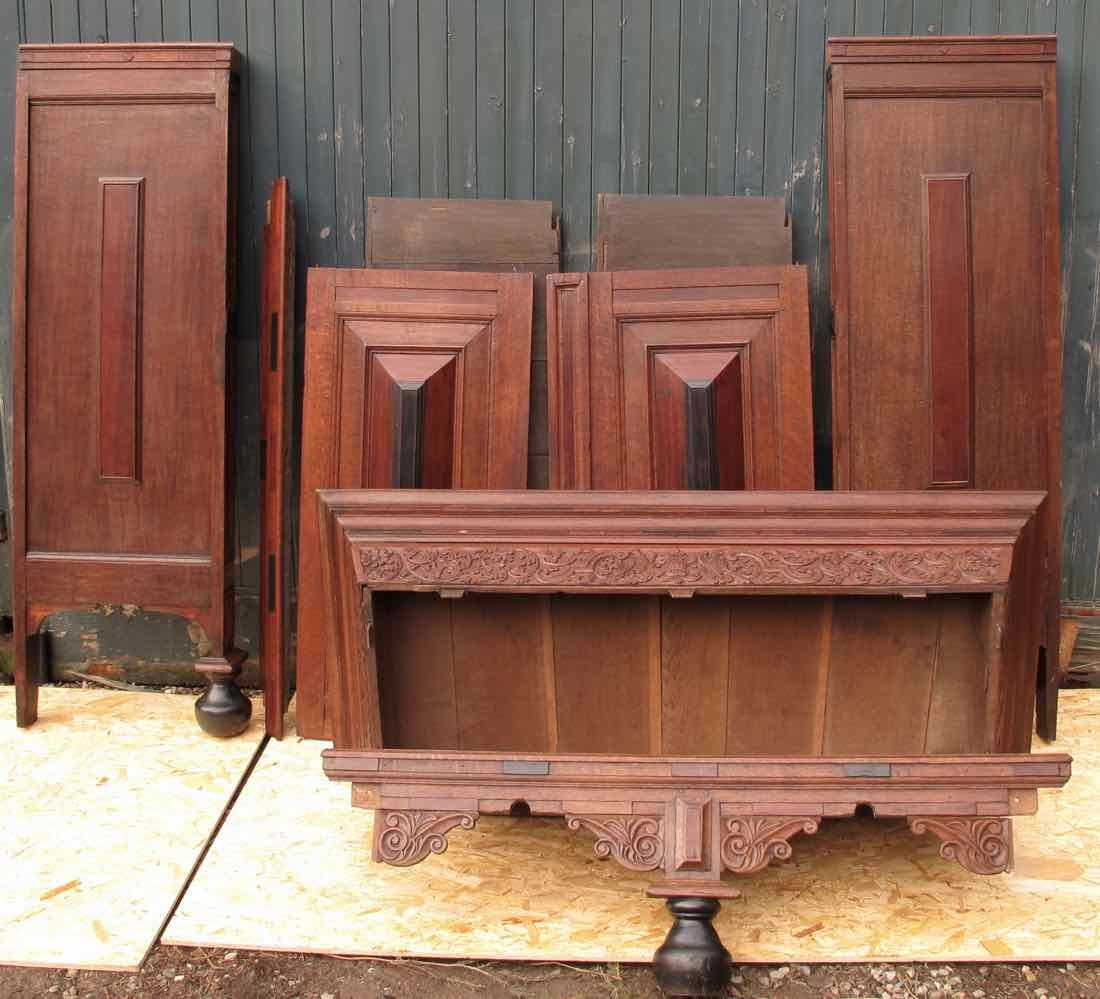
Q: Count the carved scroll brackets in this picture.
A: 4